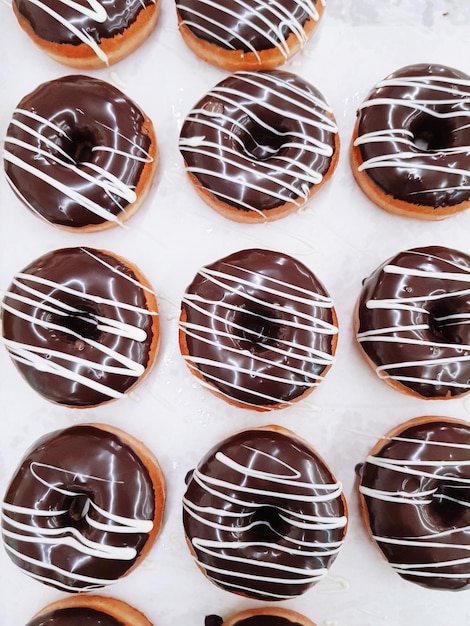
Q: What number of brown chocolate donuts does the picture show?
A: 13